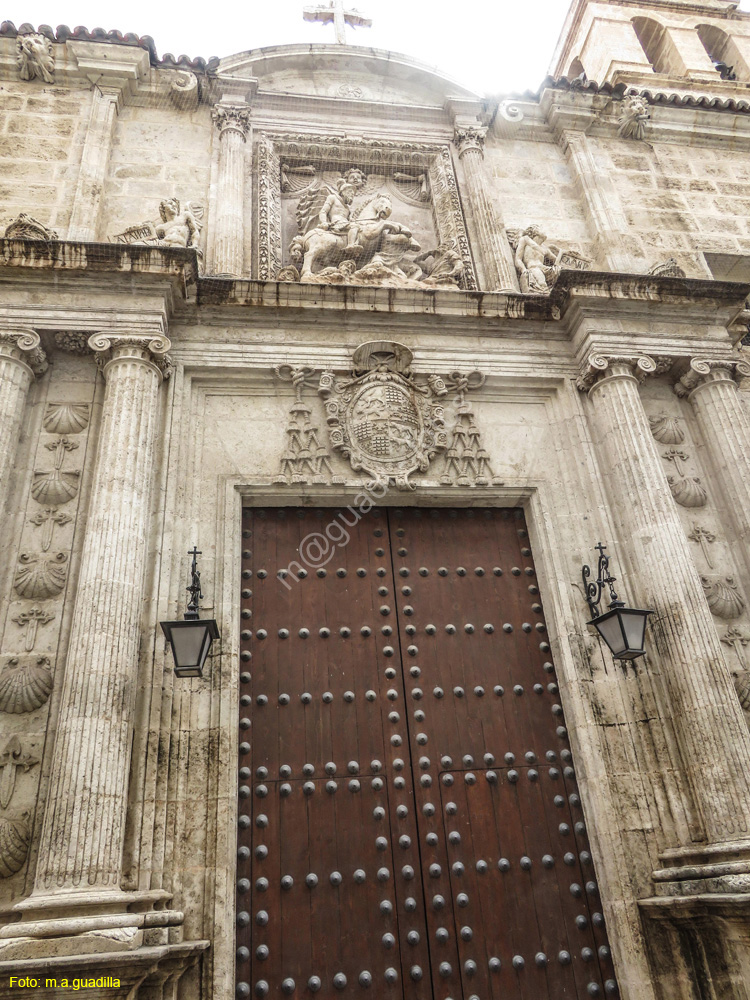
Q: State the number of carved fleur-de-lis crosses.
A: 7